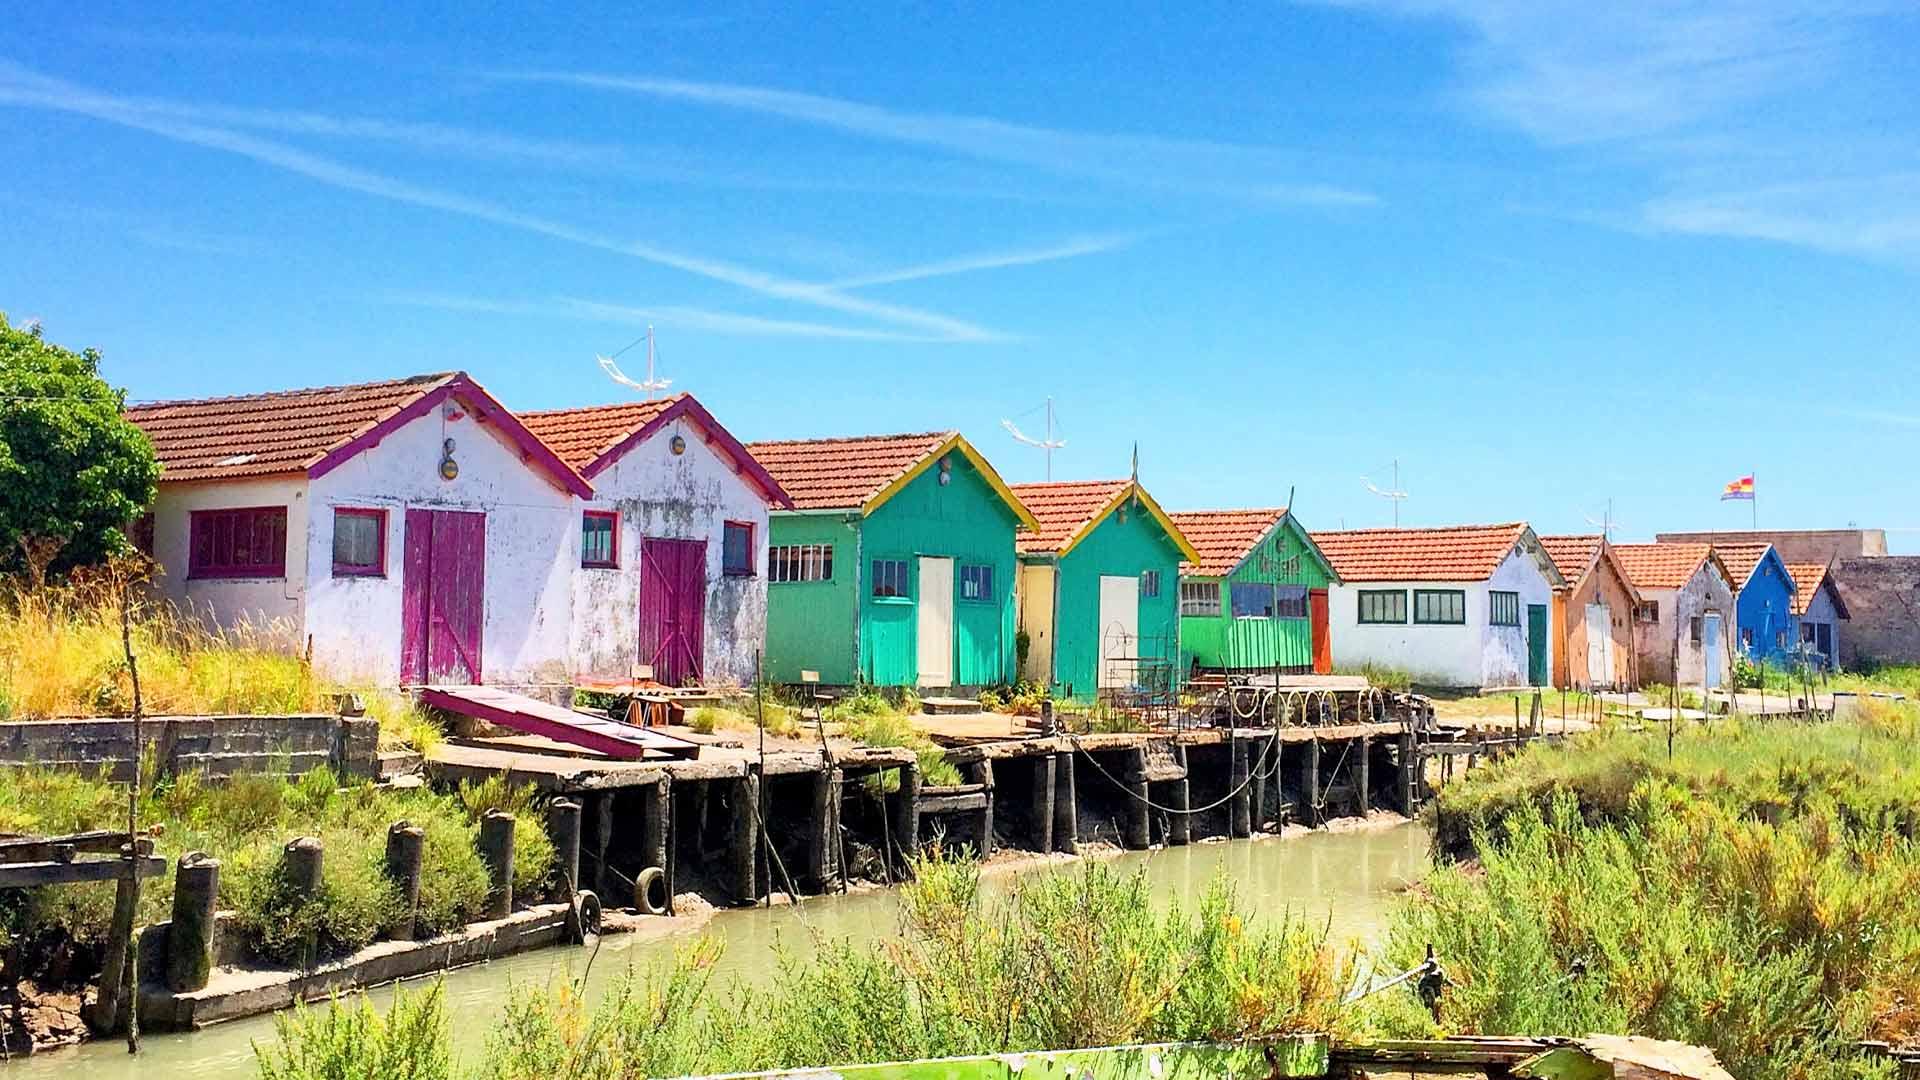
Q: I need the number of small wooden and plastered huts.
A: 10